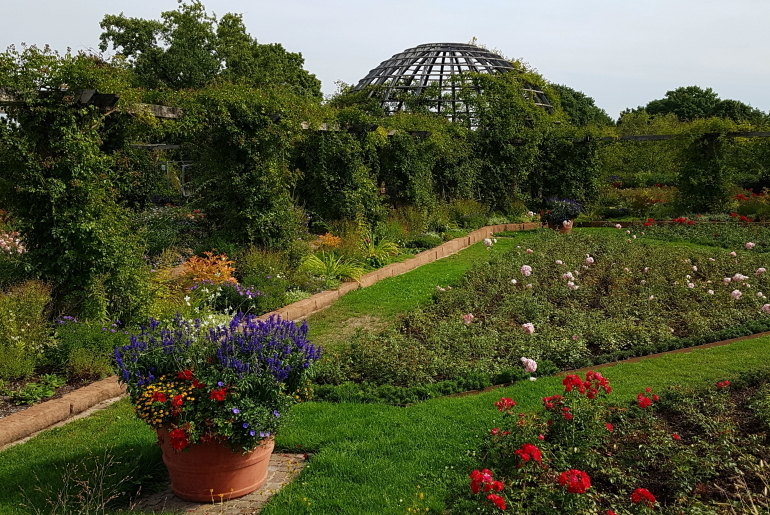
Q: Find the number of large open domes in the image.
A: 1